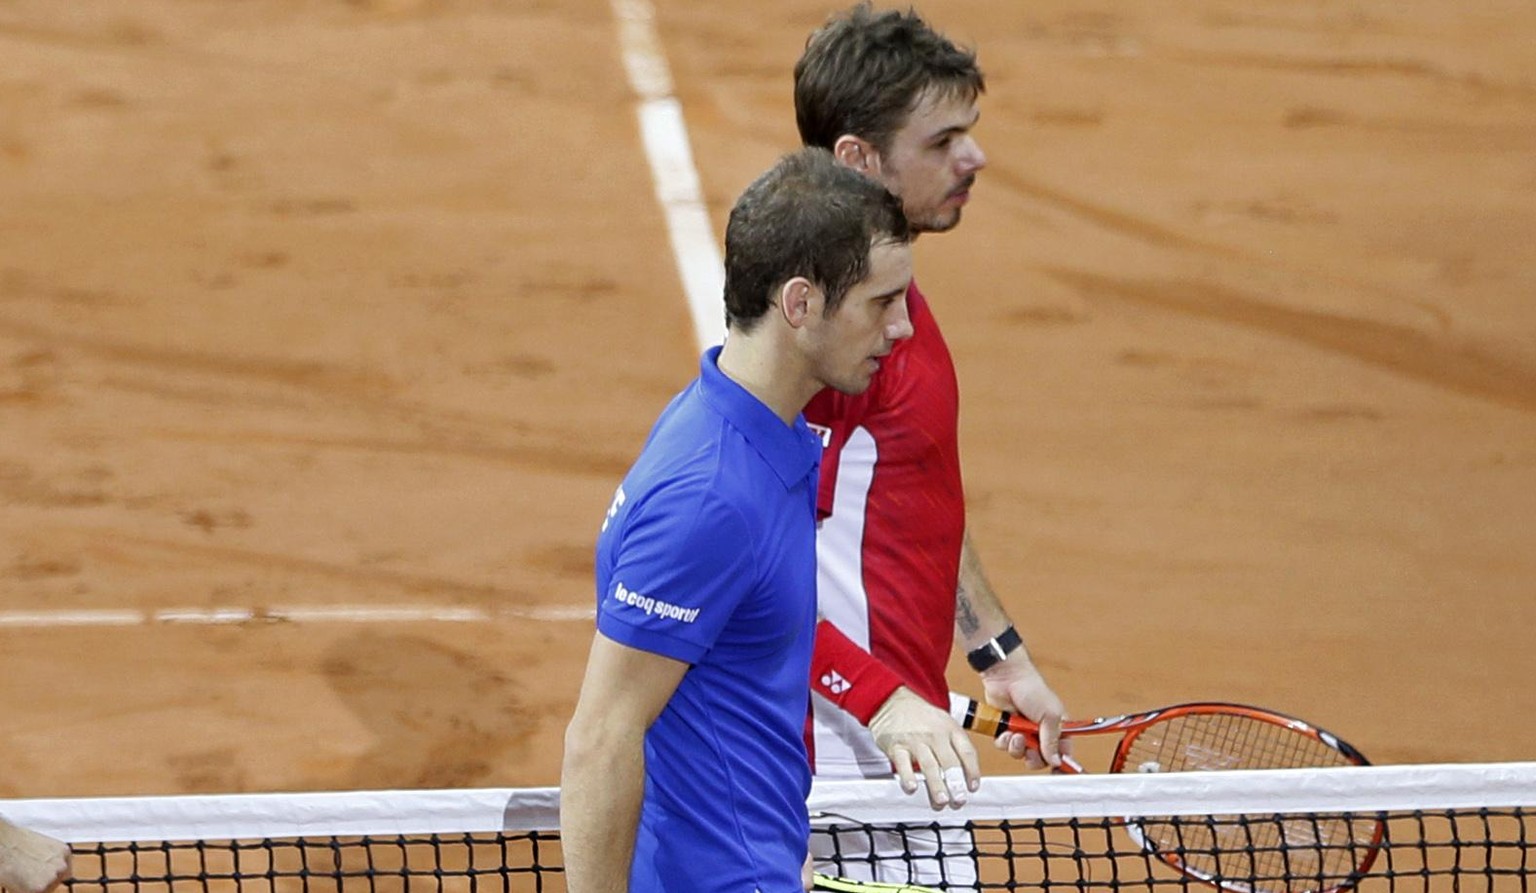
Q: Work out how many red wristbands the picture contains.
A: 1